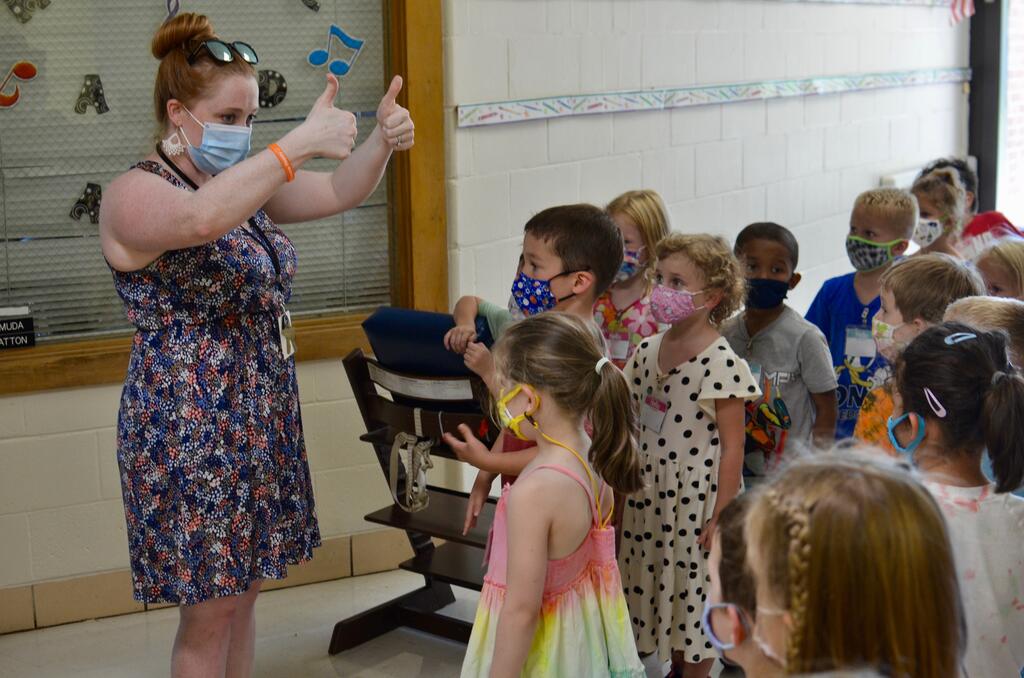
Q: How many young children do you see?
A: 15